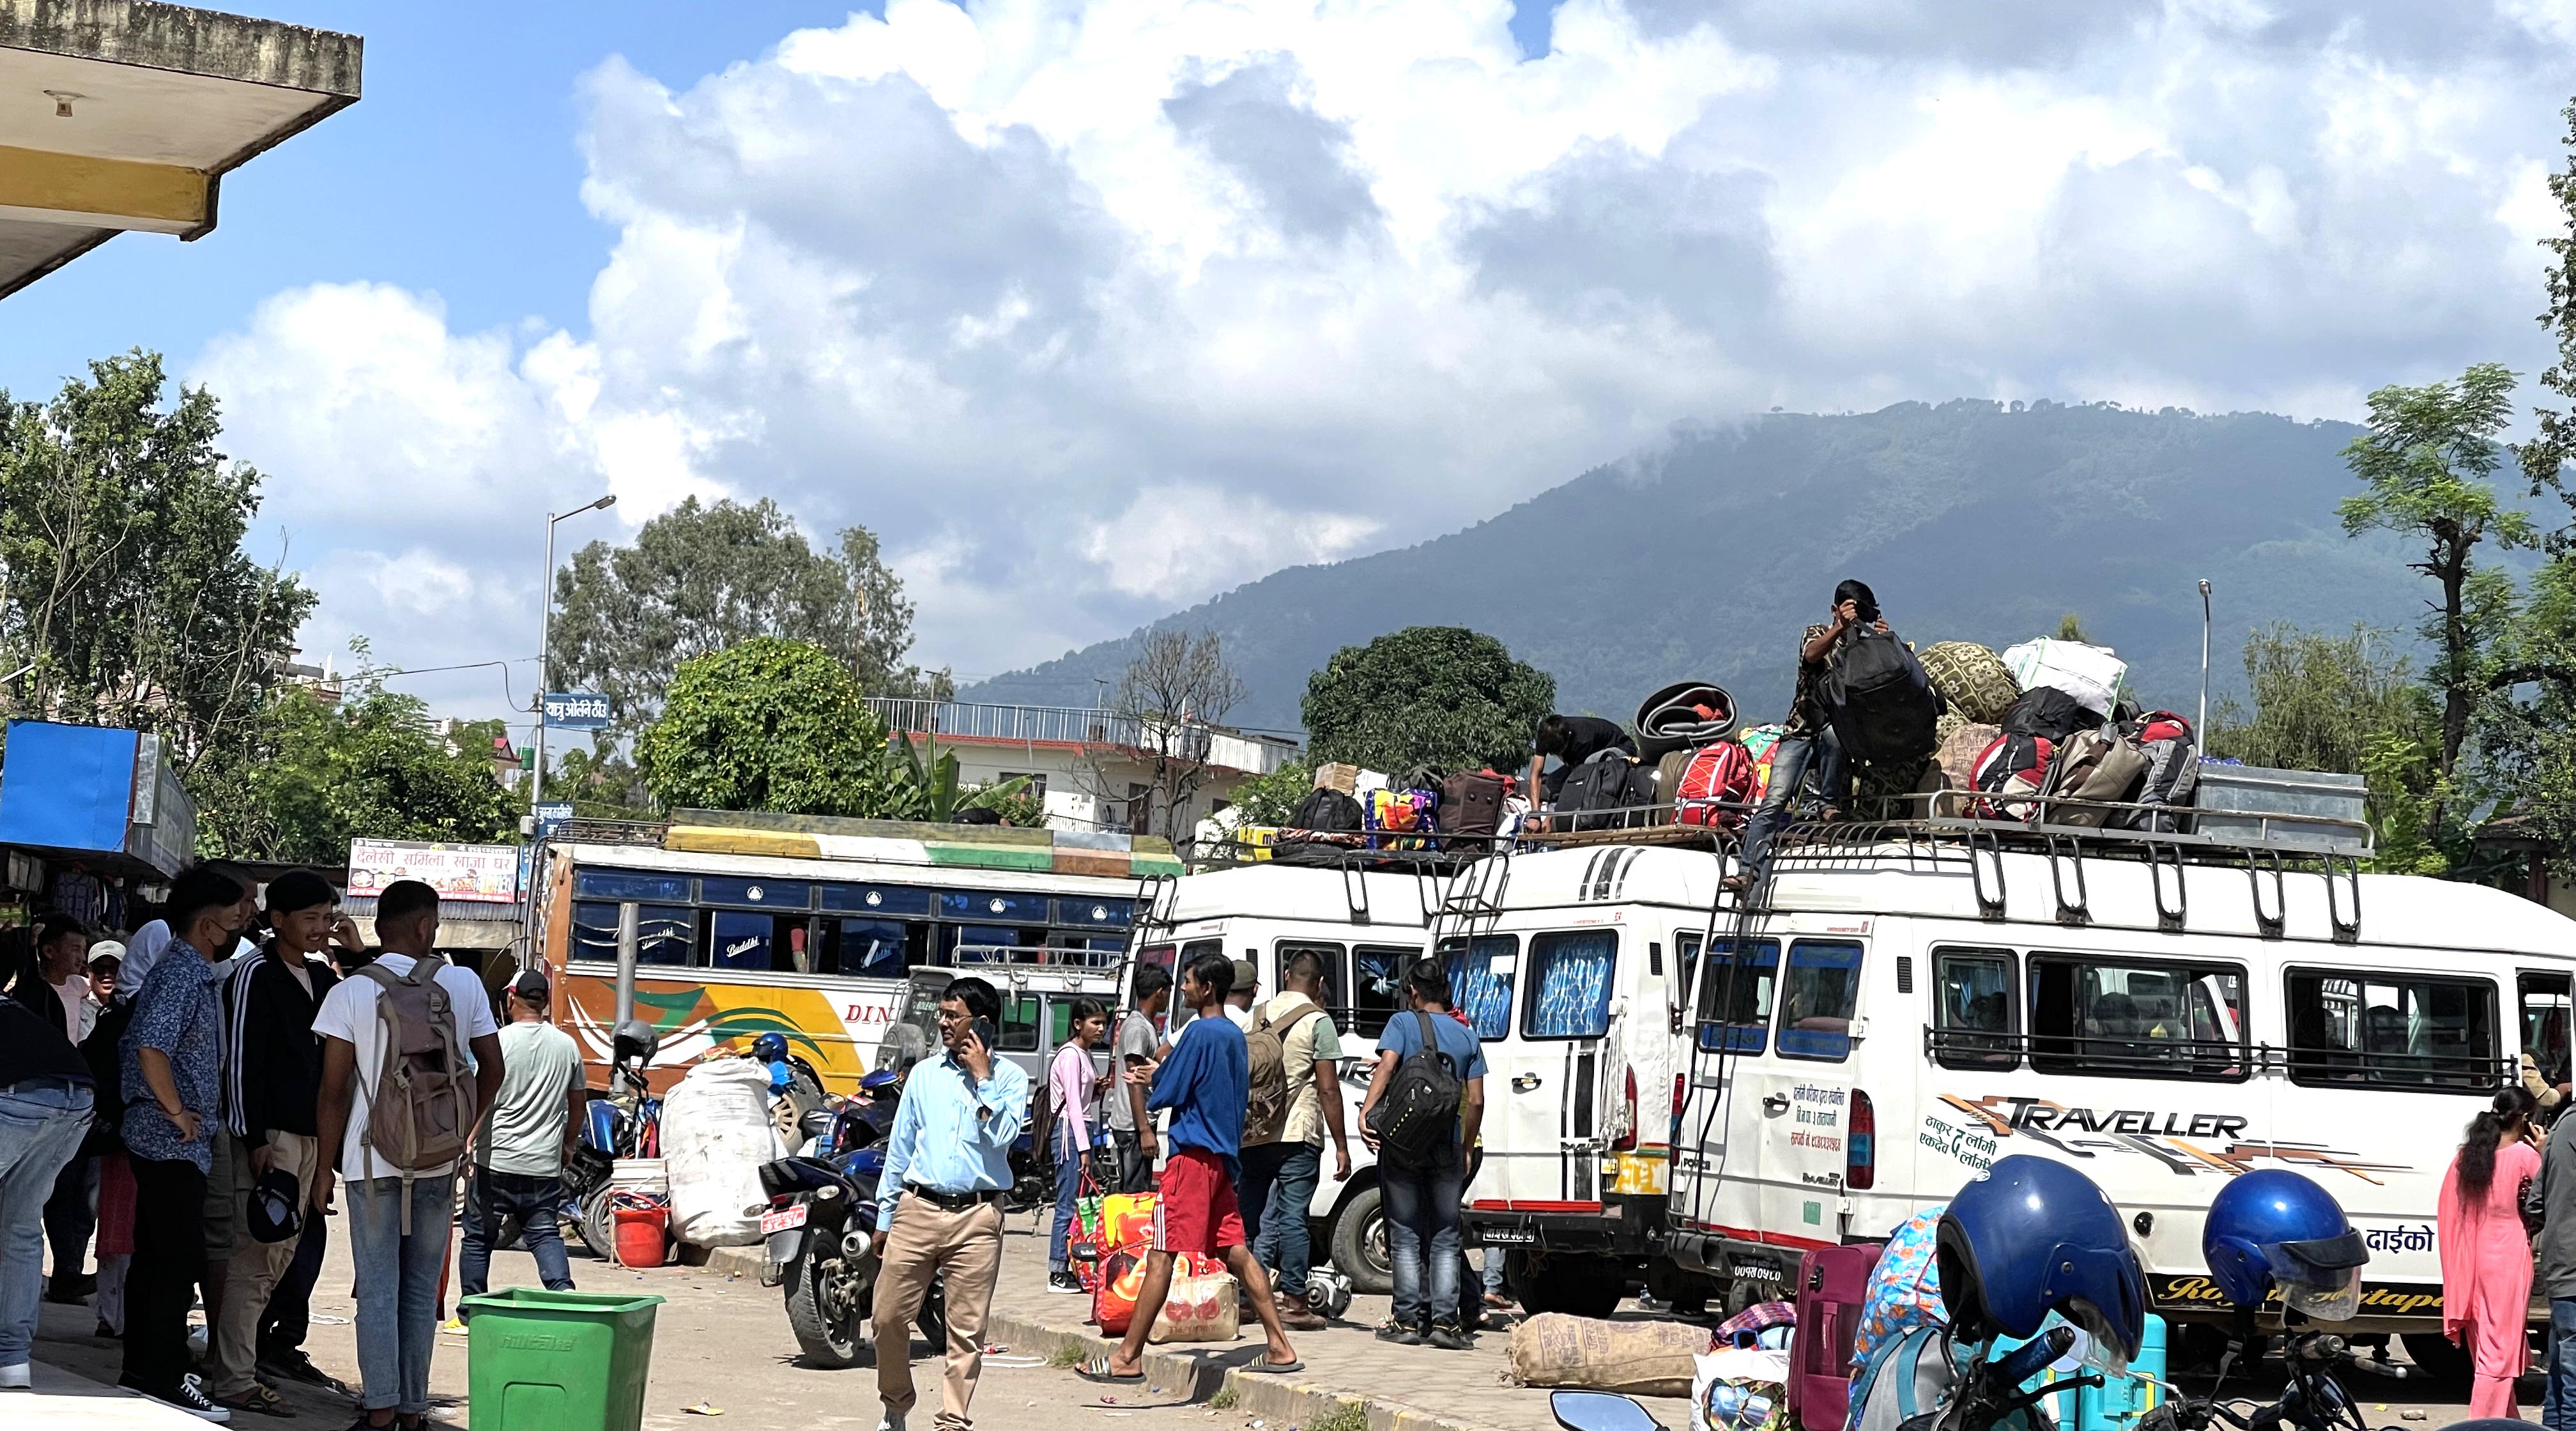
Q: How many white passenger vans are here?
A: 3